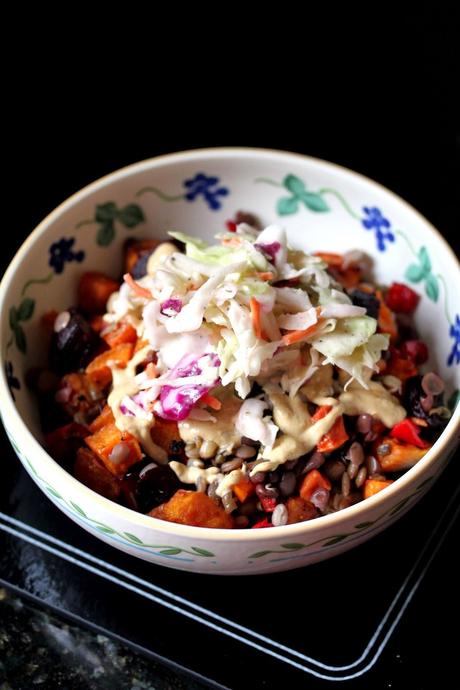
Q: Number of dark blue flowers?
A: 5